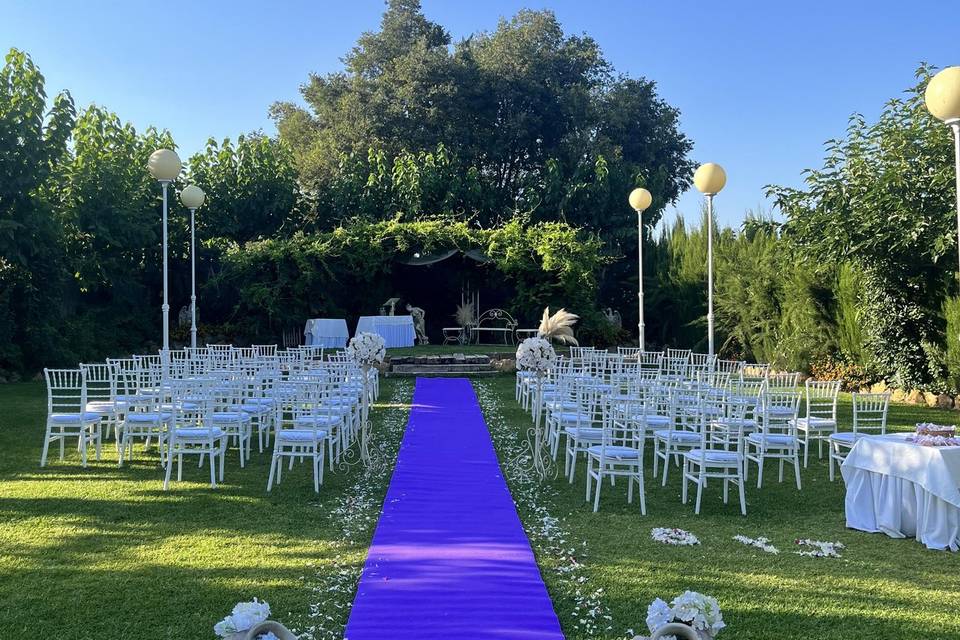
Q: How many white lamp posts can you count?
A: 5